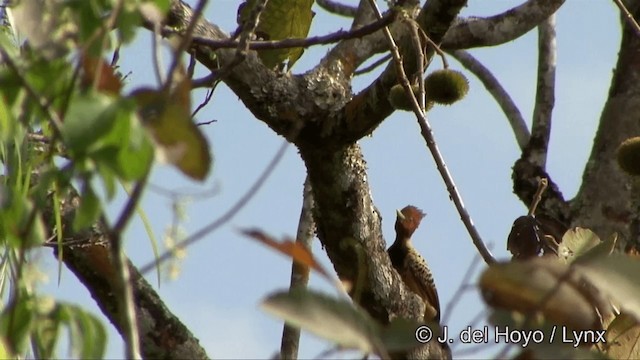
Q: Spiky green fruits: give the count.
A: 3